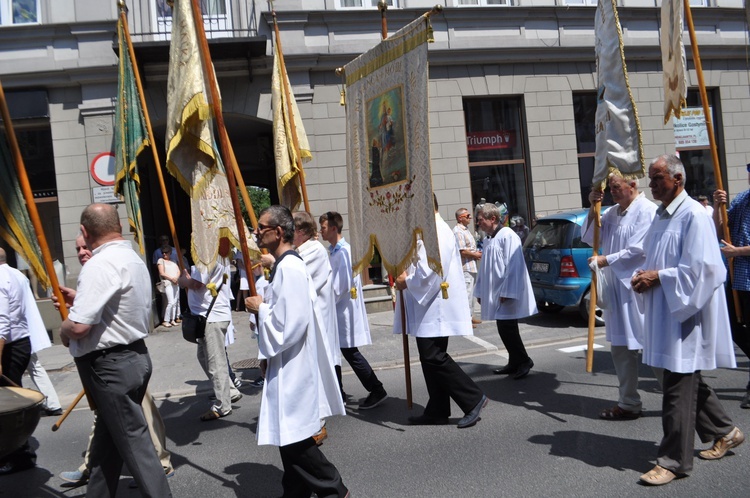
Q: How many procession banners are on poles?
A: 8